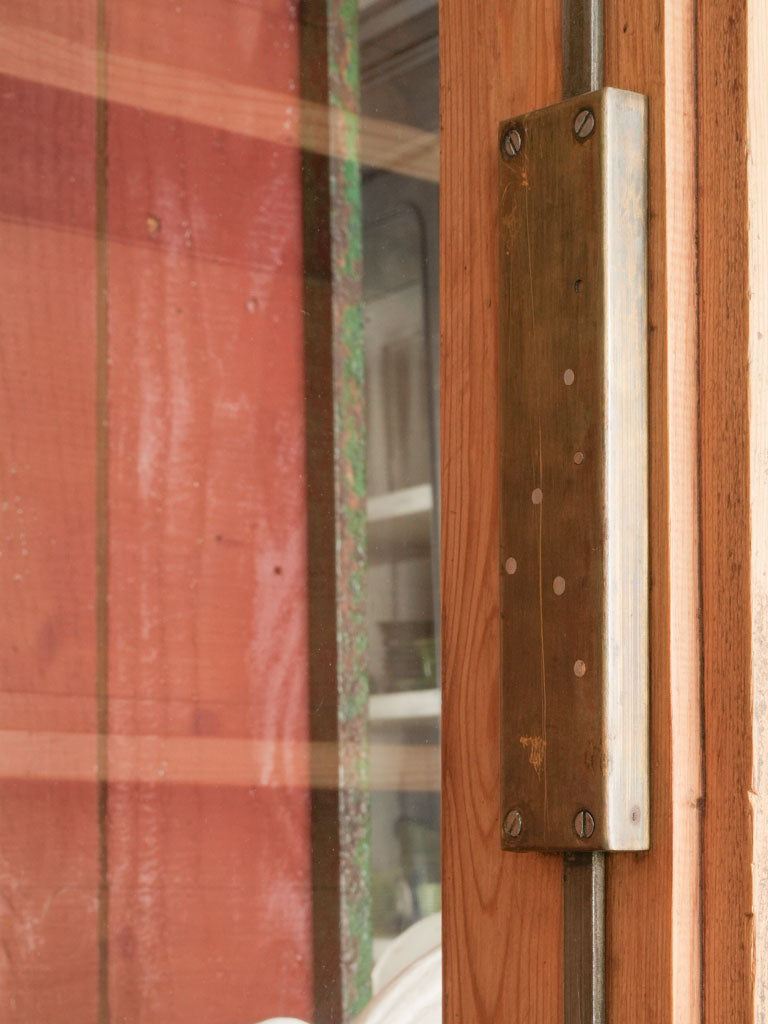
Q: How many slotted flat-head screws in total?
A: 4